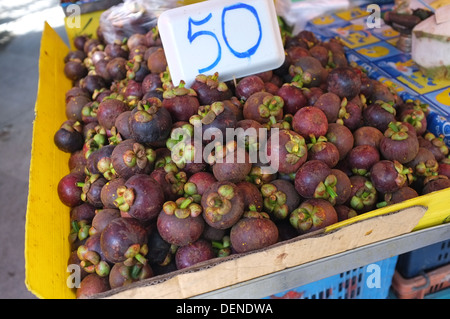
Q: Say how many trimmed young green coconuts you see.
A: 1